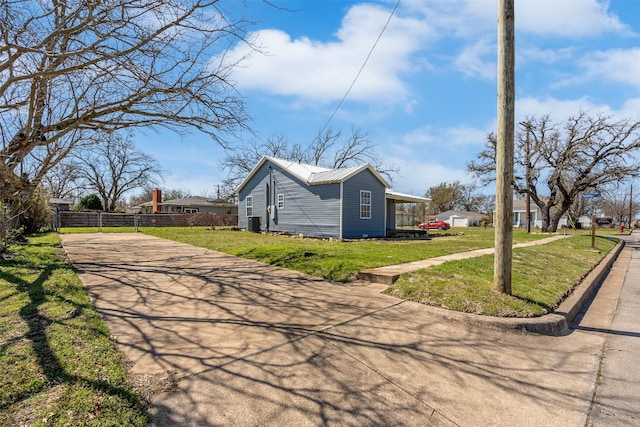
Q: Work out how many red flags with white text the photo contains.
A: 0